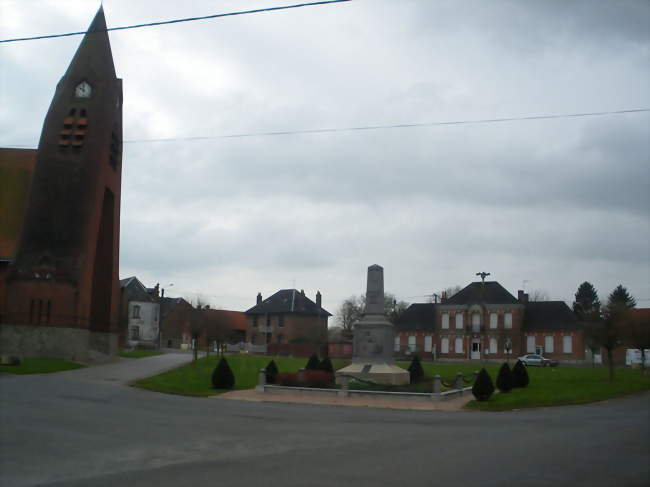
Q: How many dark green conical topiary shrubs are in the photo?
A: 8